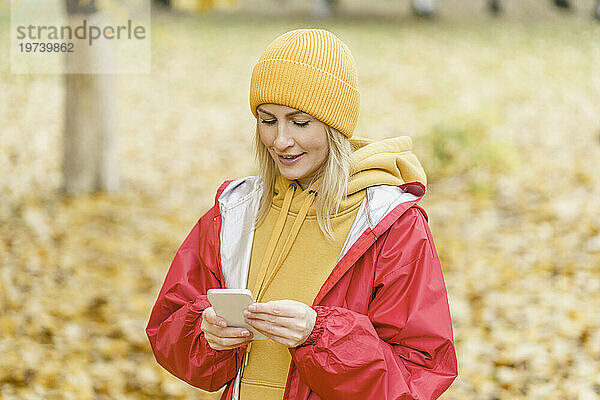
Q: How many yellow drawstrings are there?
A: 2